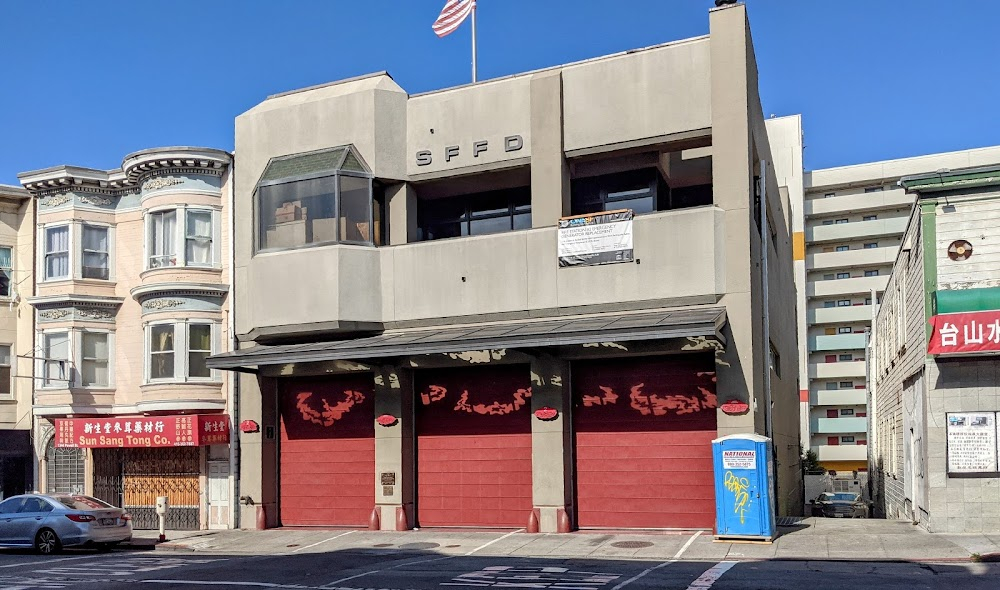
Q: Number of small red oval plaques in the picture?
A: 4